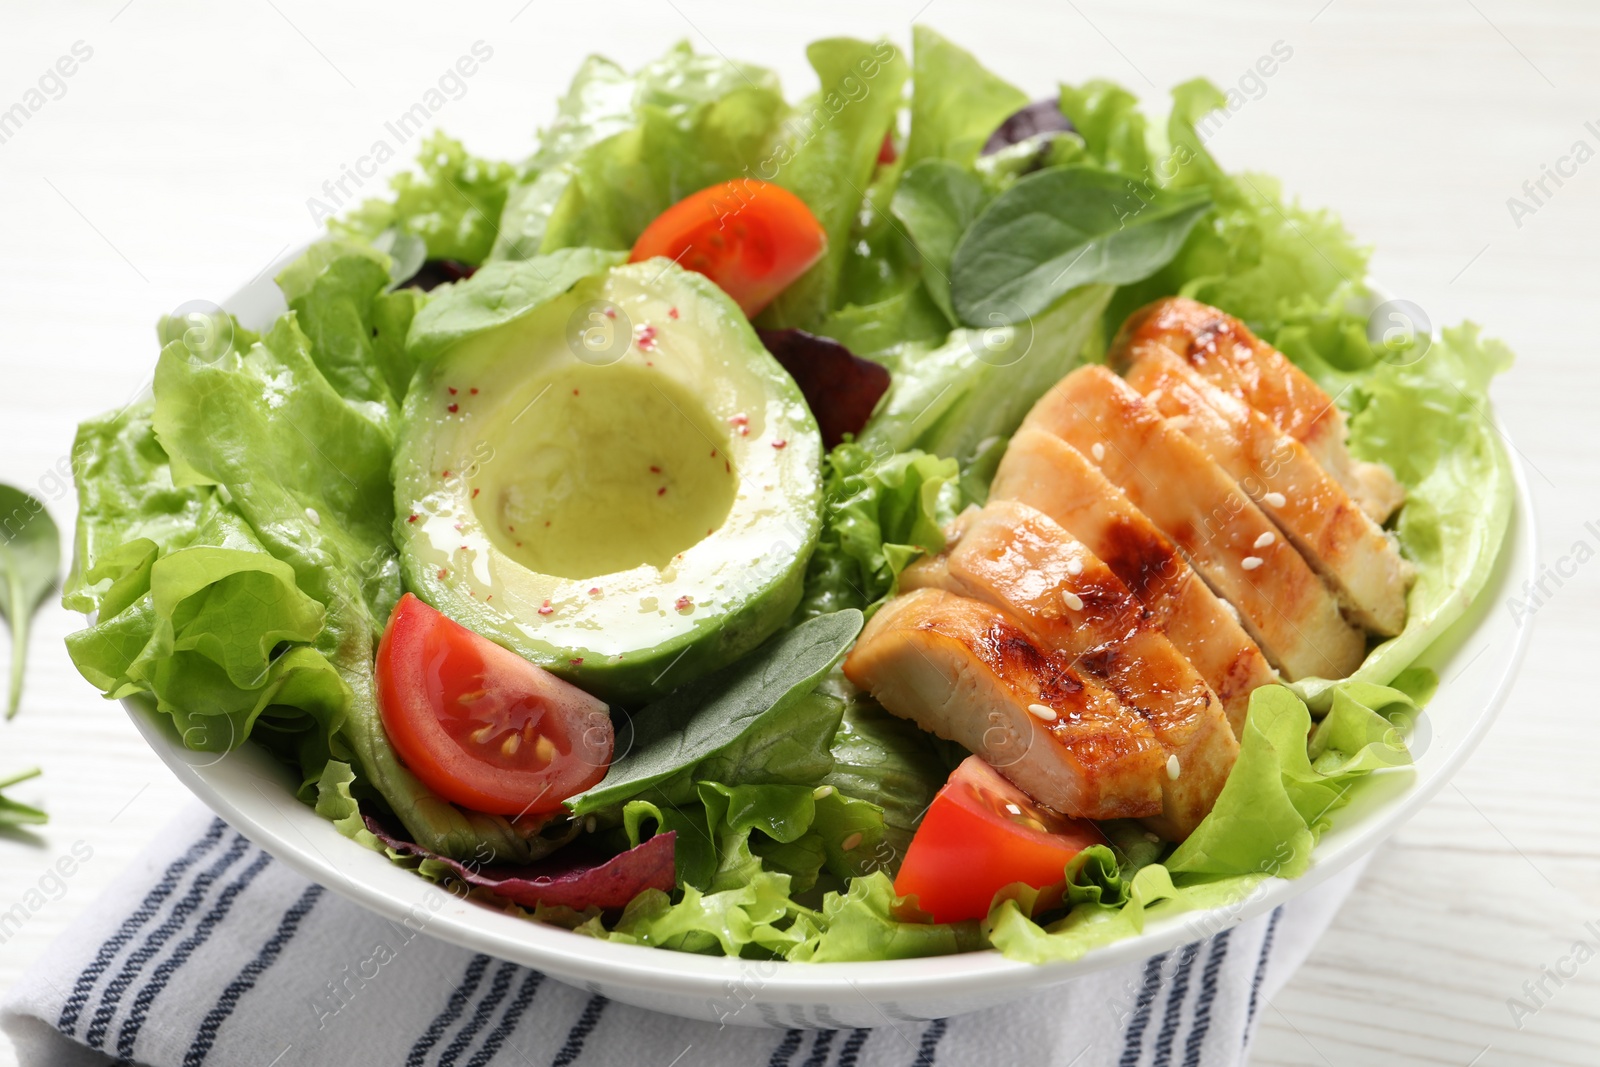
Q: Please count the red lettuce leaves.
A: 4